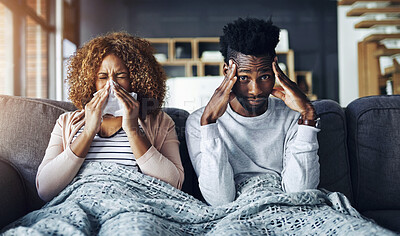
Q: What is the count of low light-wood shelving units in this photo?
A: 1